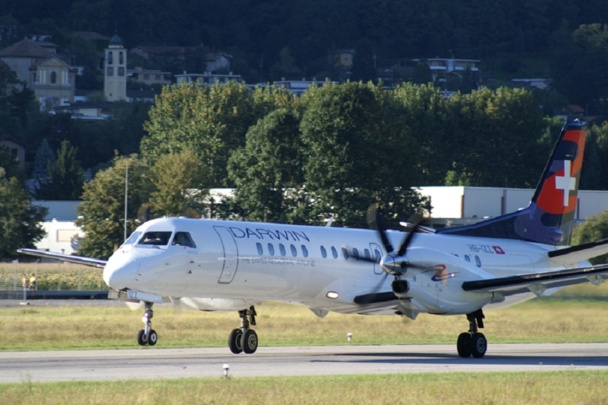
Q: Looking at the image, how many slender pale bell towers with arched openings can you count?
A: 1